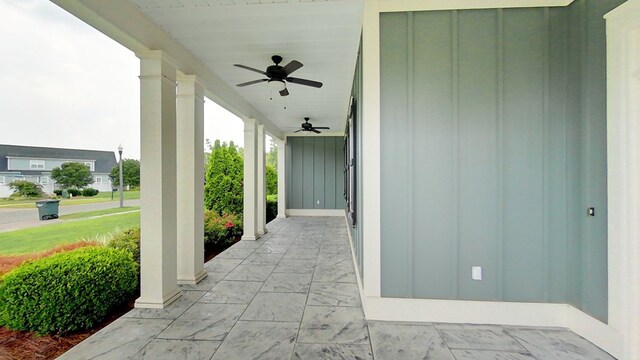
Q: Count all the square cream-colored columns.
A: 5